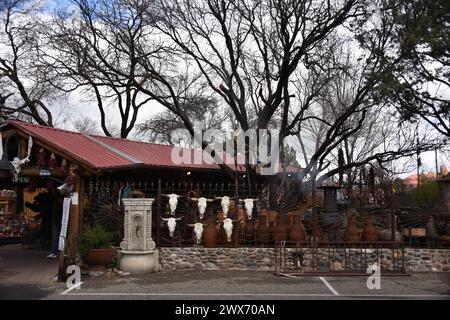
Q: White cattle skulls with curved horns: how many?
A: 7